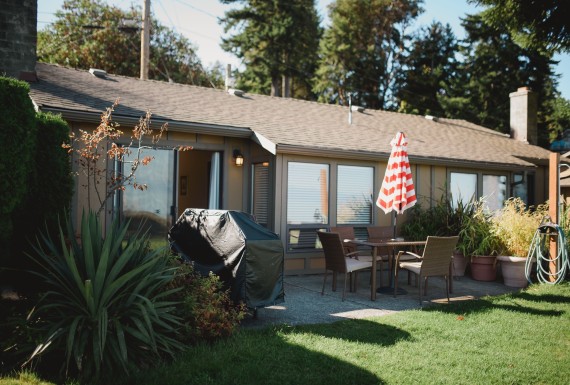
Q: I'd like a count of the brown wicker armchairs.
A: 4